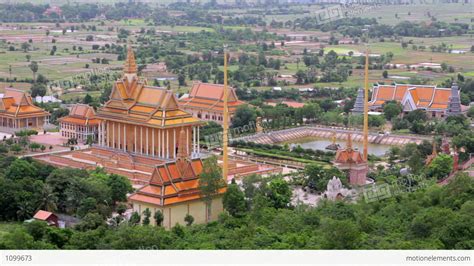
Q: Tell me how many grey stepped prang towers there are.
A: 2